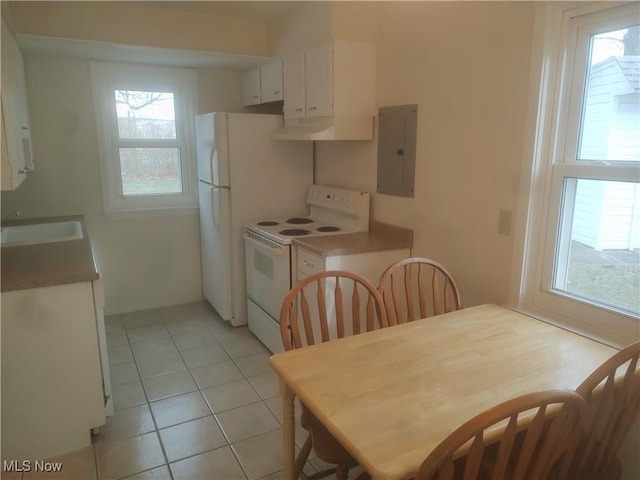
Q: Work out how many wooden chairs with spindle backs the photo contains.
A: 4